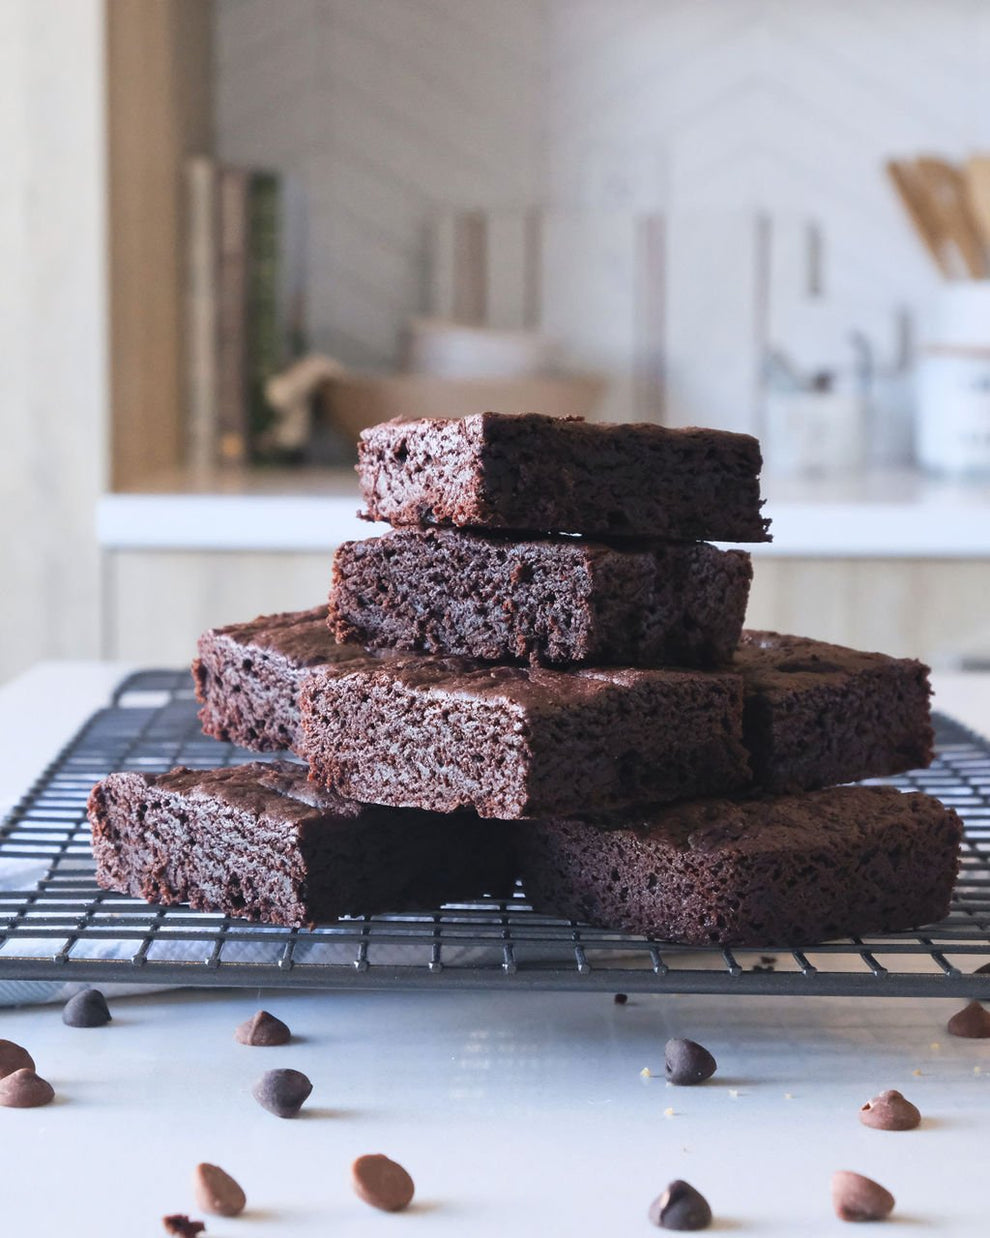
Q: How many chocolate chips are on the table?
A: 12